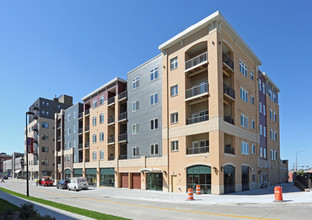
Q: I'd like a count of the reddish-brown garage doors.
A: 2